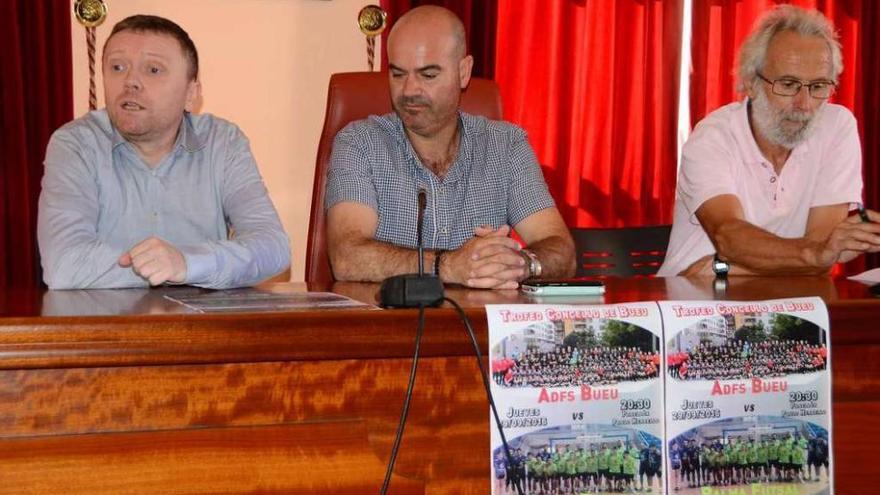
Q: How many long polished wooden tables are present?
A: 1